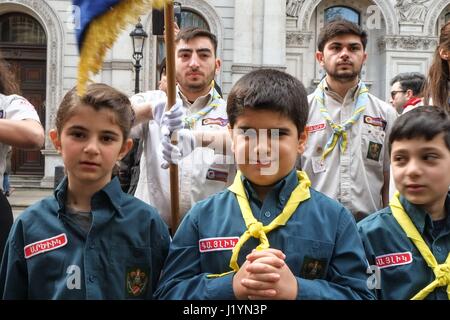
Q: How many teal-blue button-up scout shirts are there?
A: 3